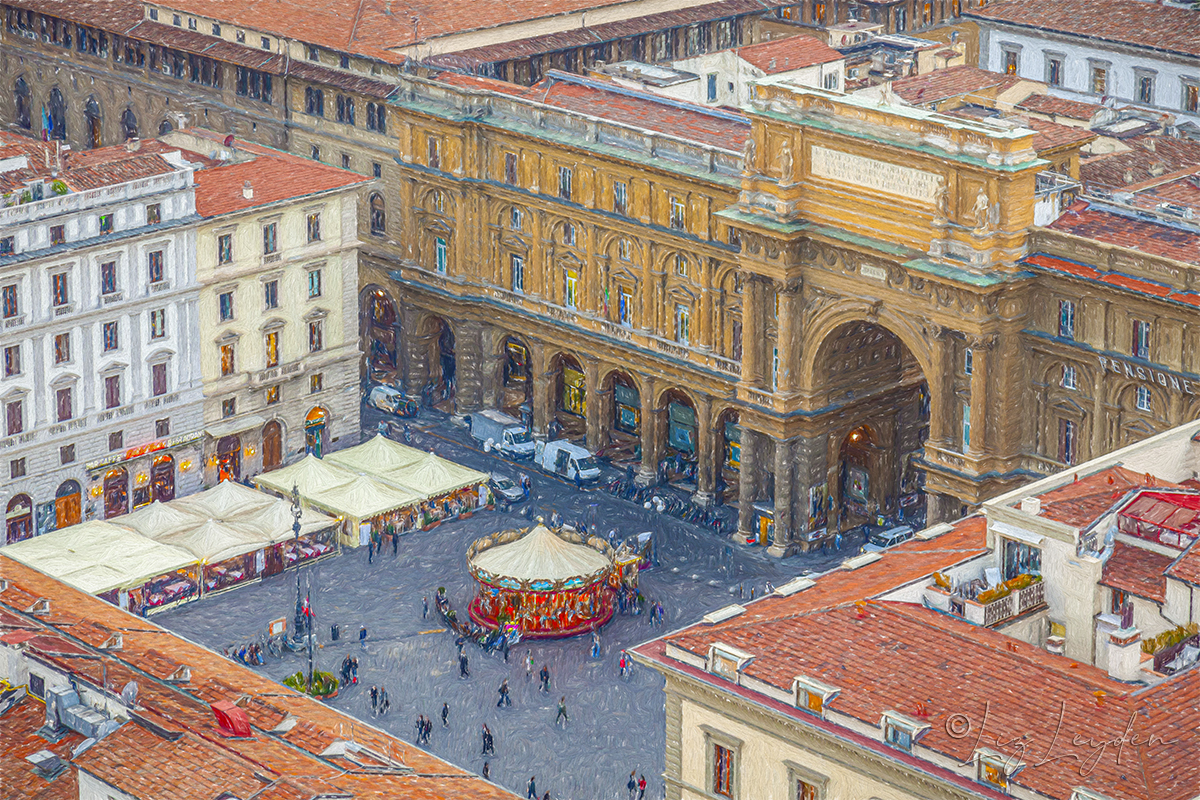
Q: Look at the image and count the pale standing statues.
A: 4